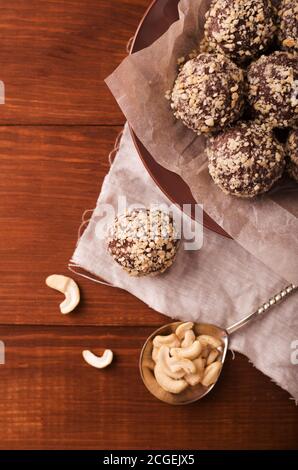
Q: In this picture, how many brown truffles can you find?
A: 7